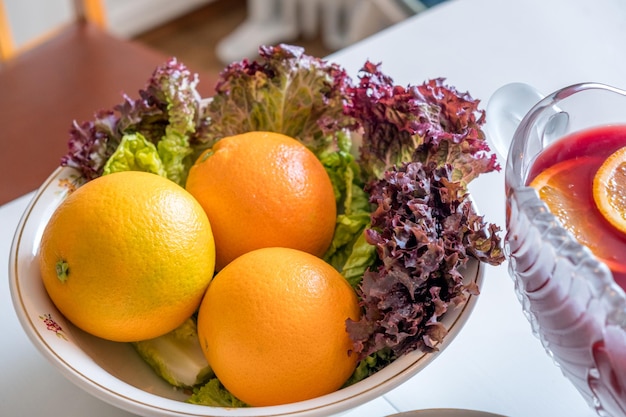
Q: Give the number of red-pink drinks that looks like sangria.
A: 1